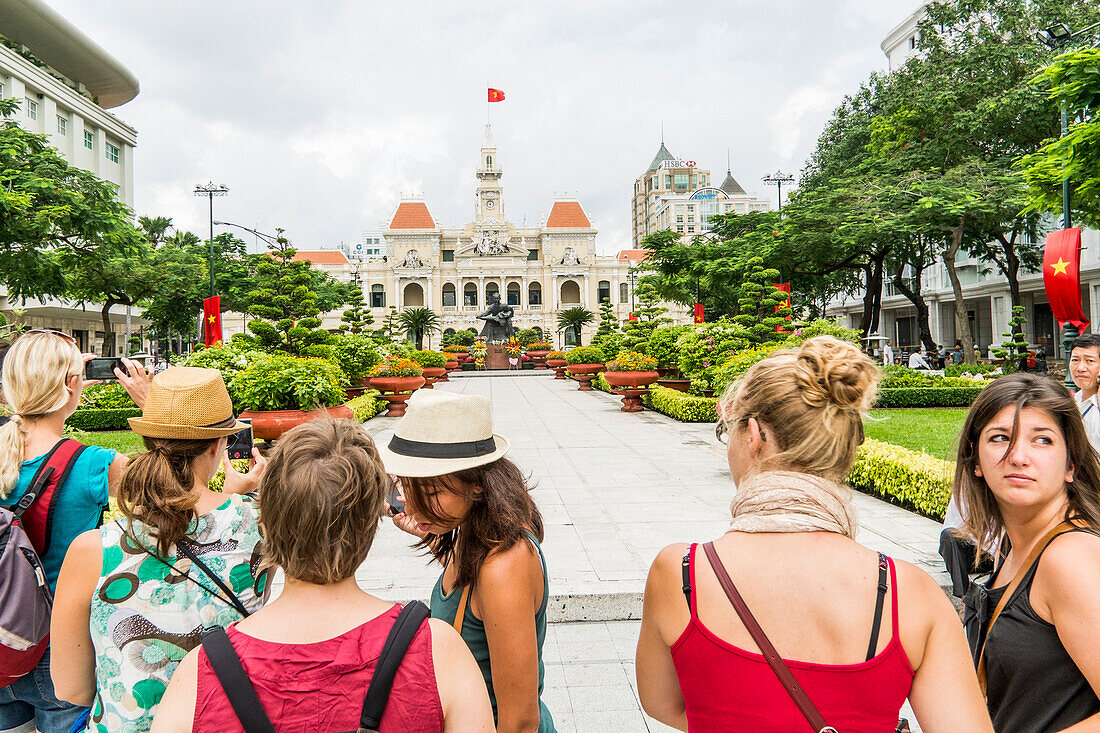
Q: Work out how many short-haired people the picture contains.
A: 2